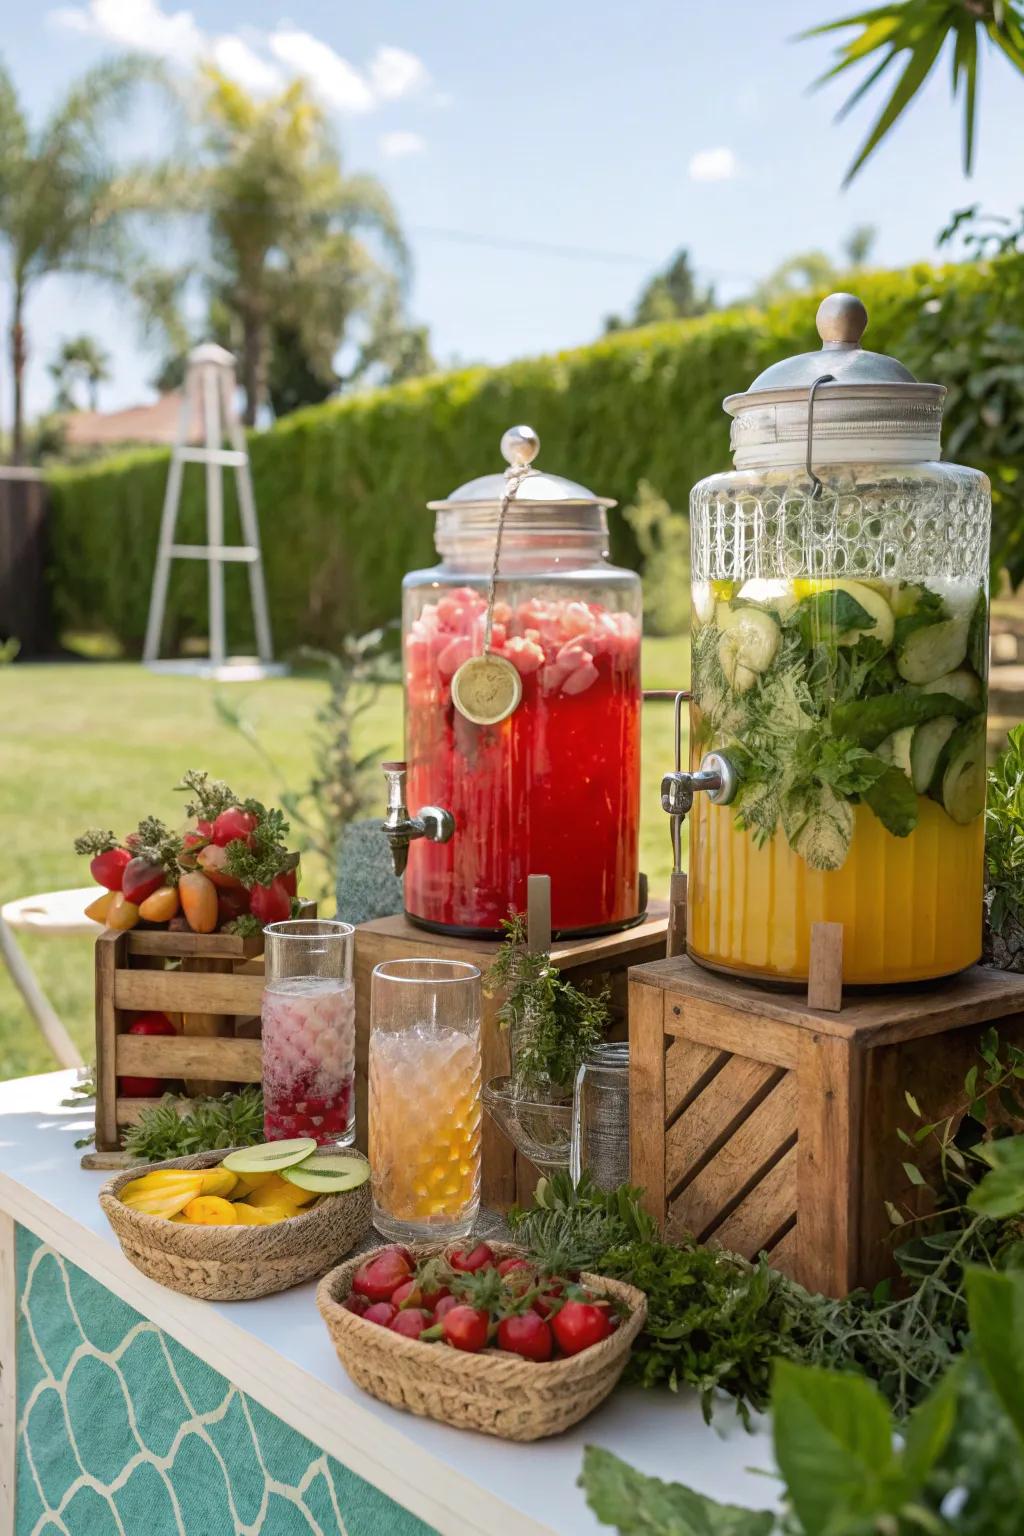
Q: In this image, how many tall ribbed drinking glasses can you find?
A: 2